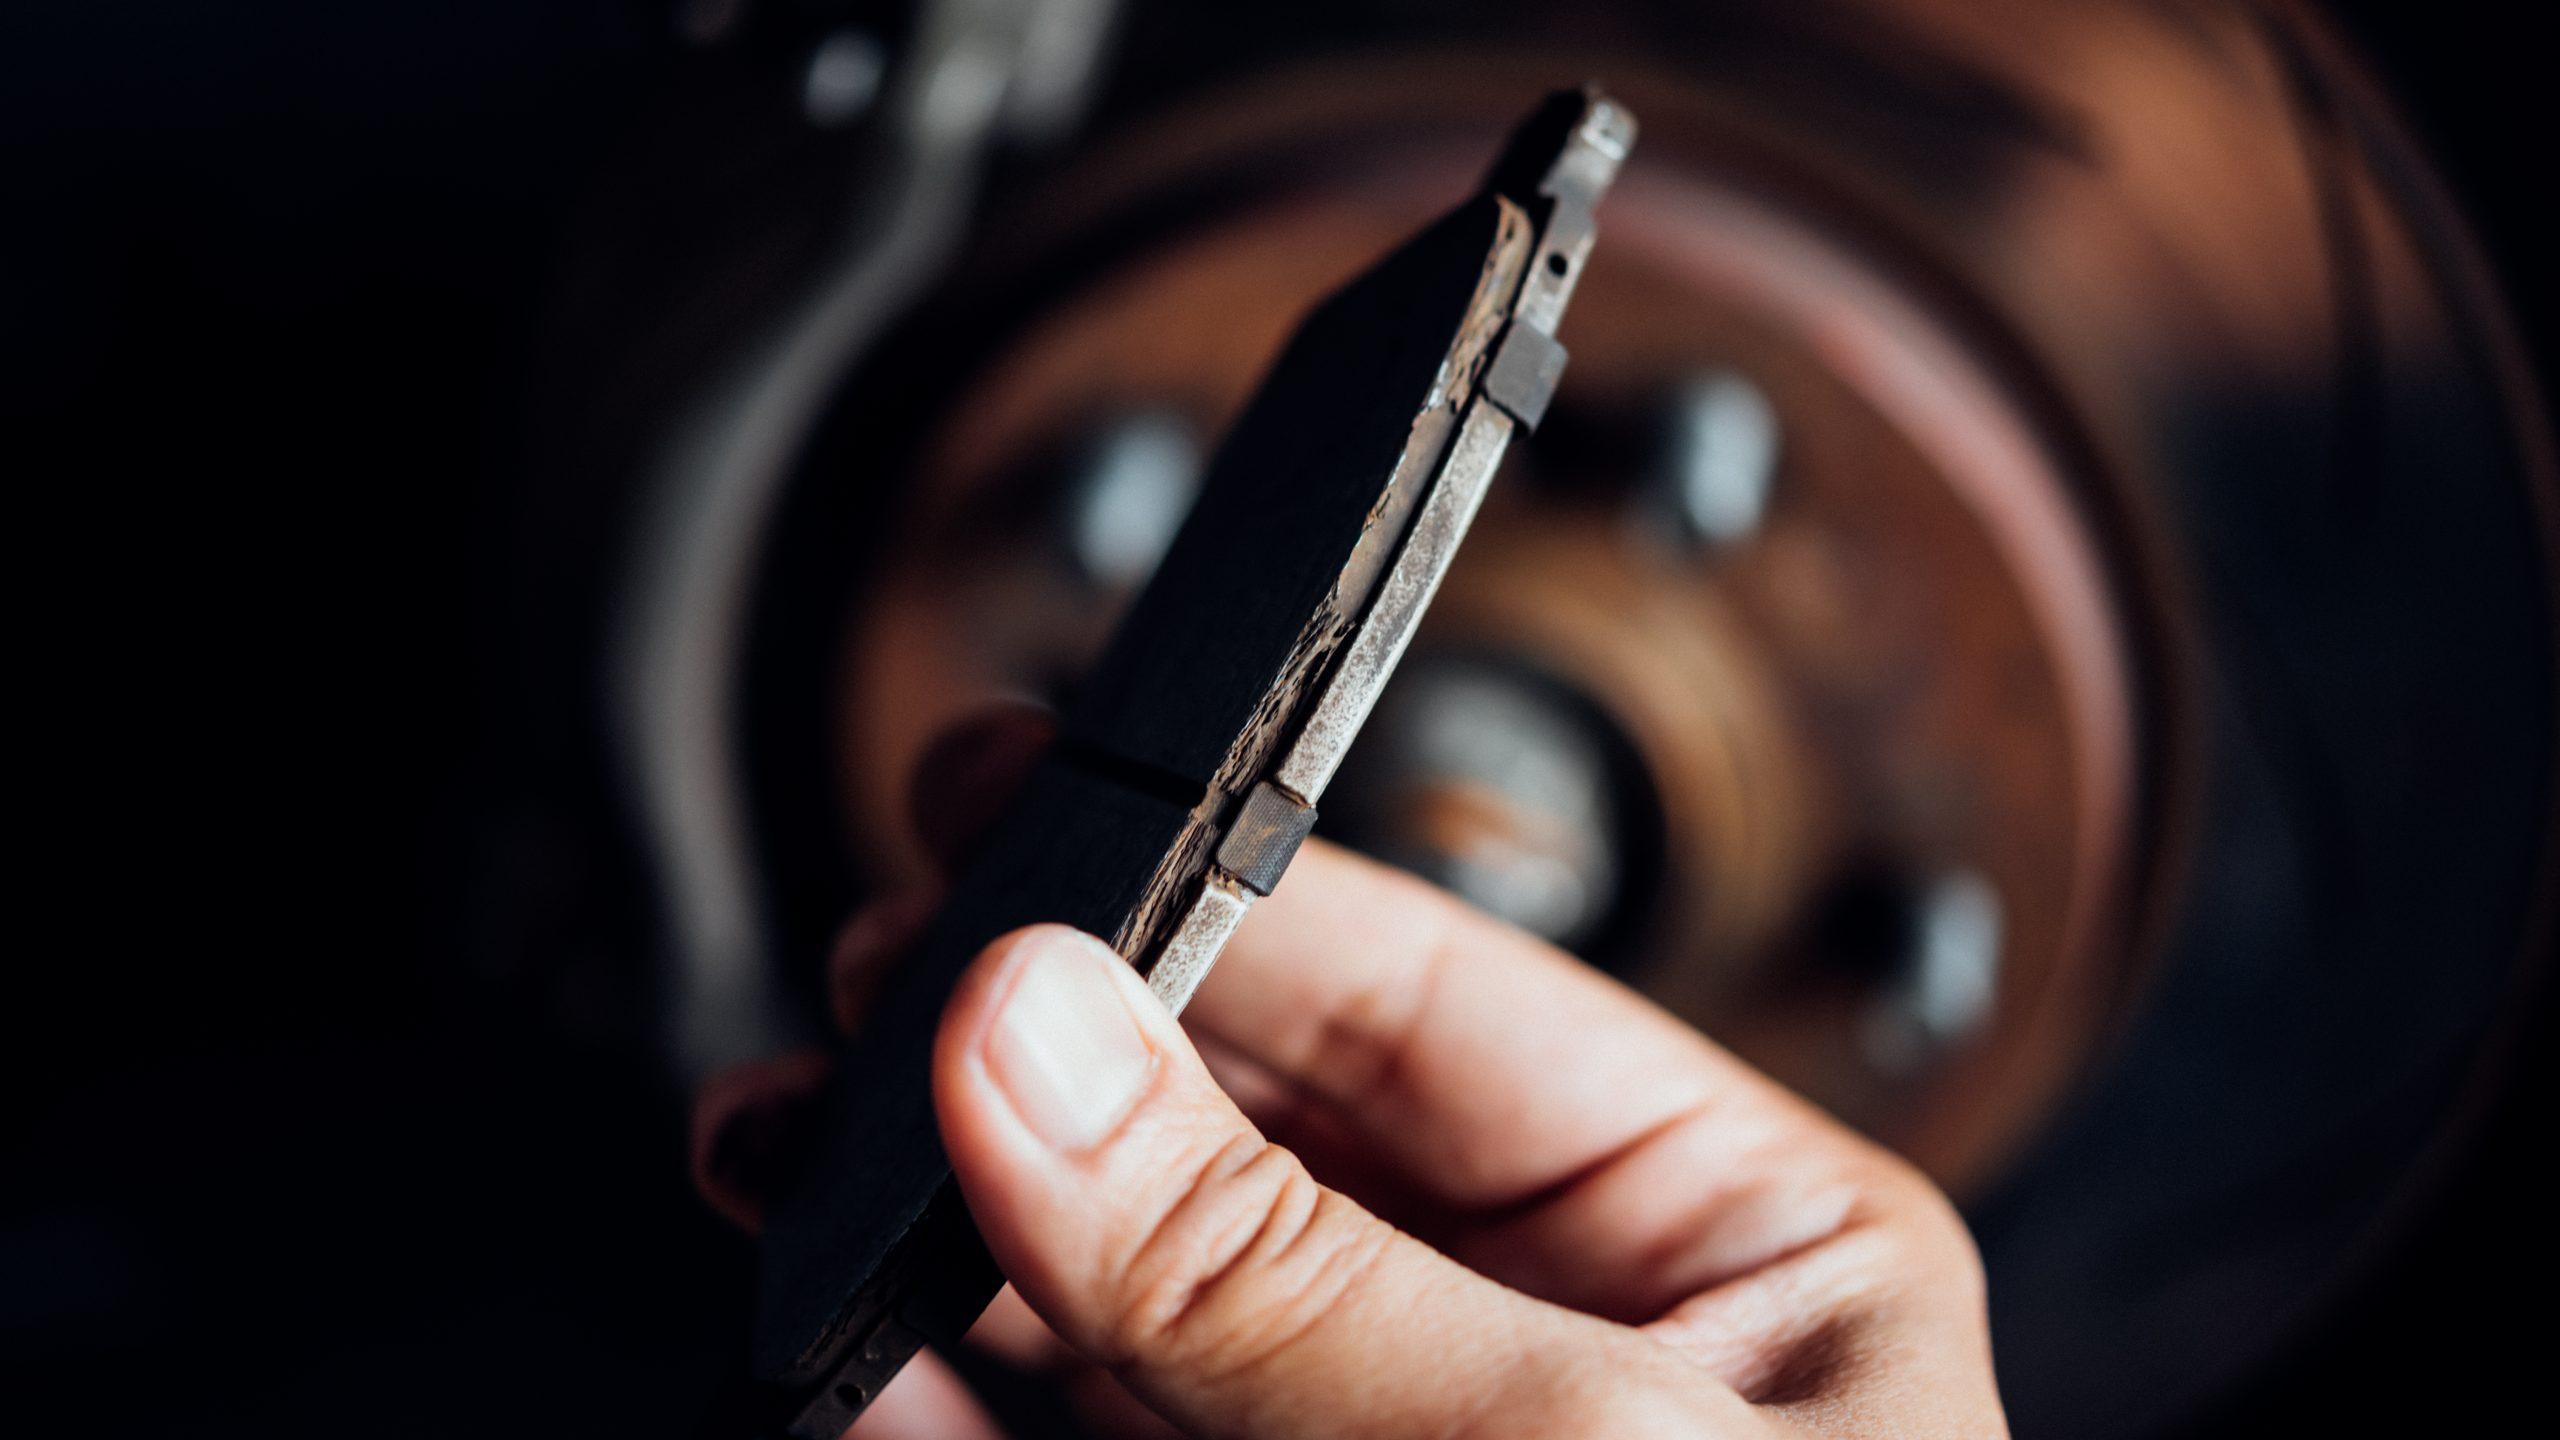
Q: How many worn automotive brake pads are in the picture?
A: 1